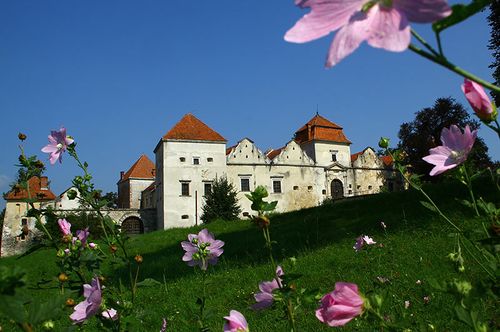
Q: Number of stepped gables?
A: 3